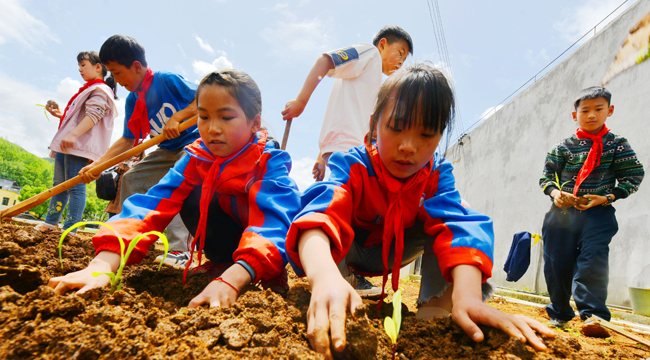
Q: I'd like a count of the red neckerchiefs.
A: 5